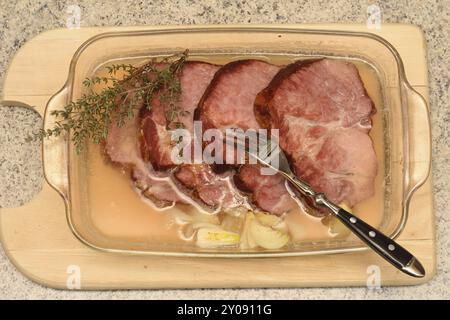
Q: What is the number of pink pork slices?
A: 4